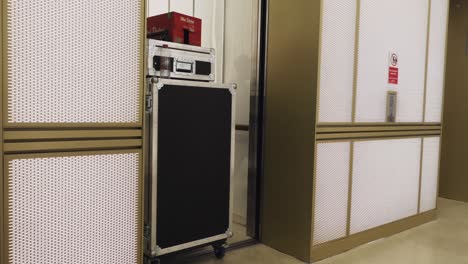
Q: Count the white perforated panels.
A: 8